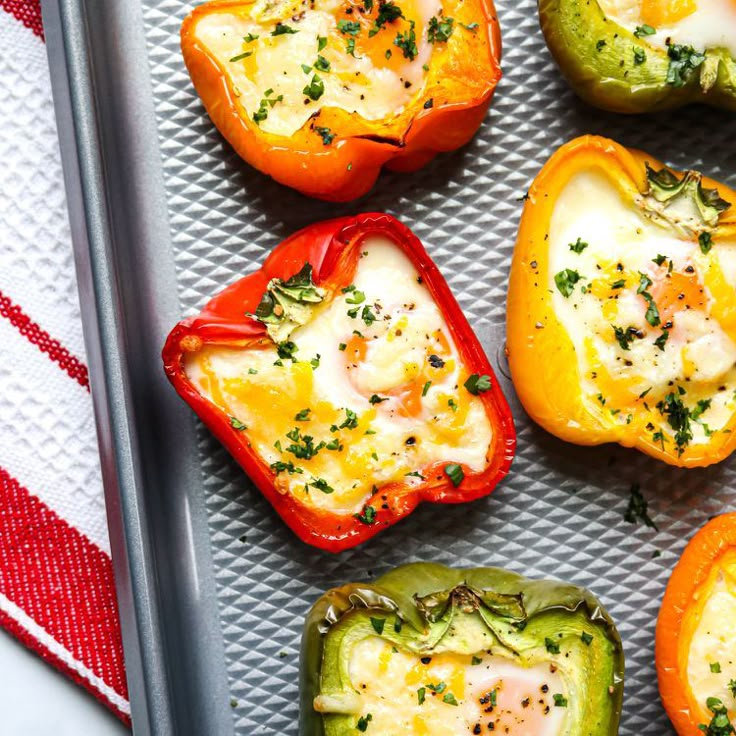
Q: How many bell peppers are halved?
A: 6